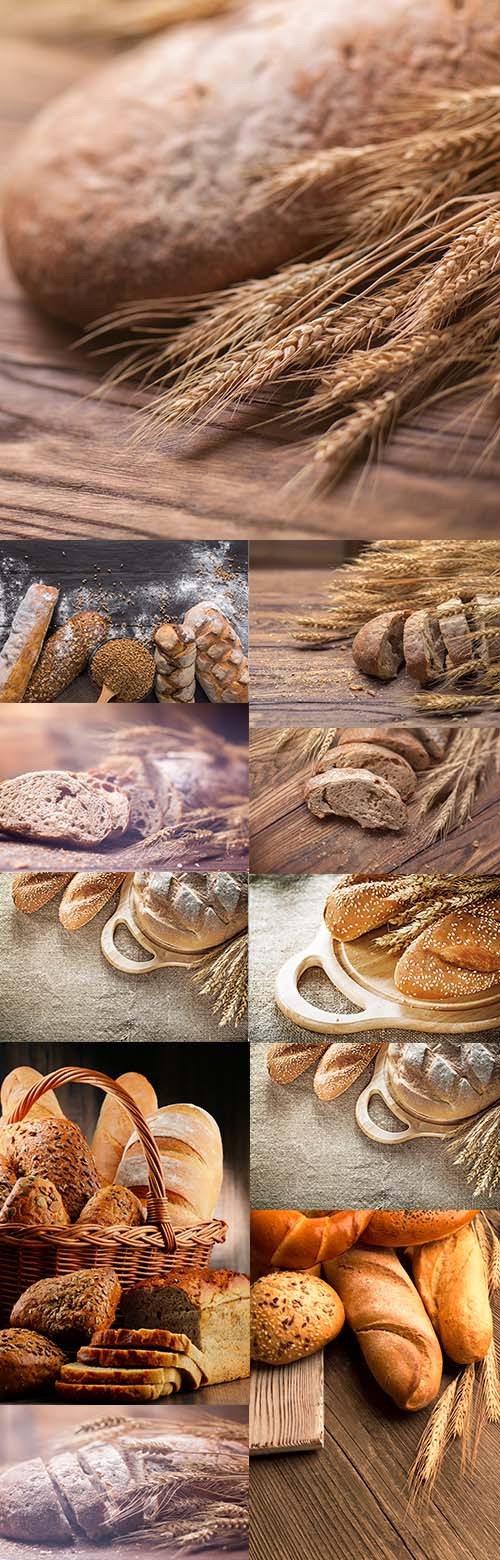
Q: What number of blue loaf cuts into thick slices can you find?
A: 0